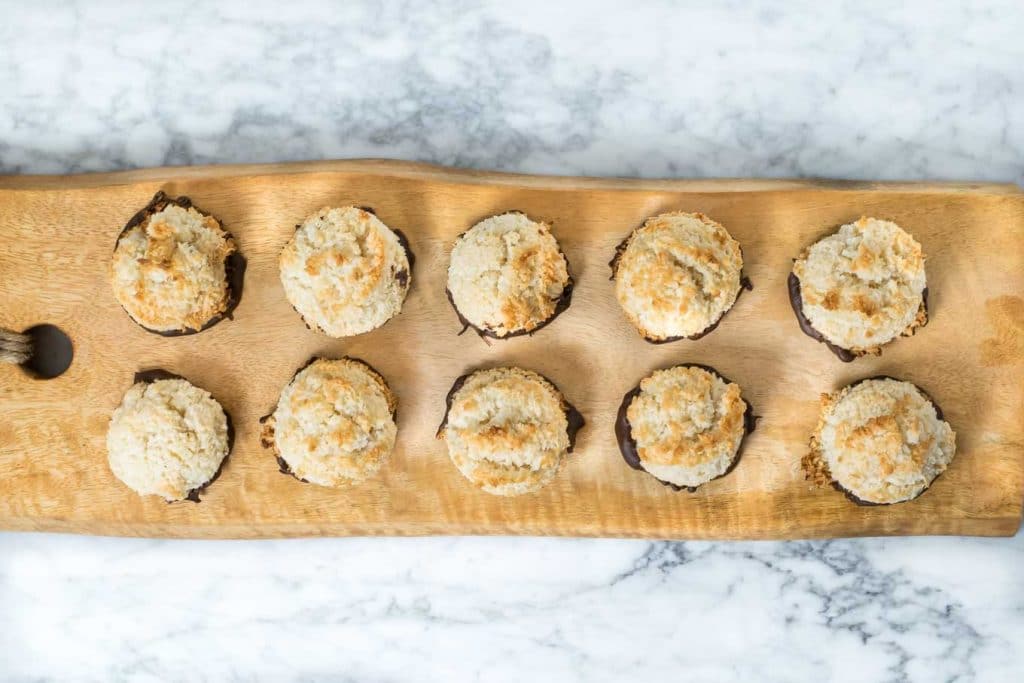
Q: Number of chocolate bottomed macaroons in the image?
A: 10